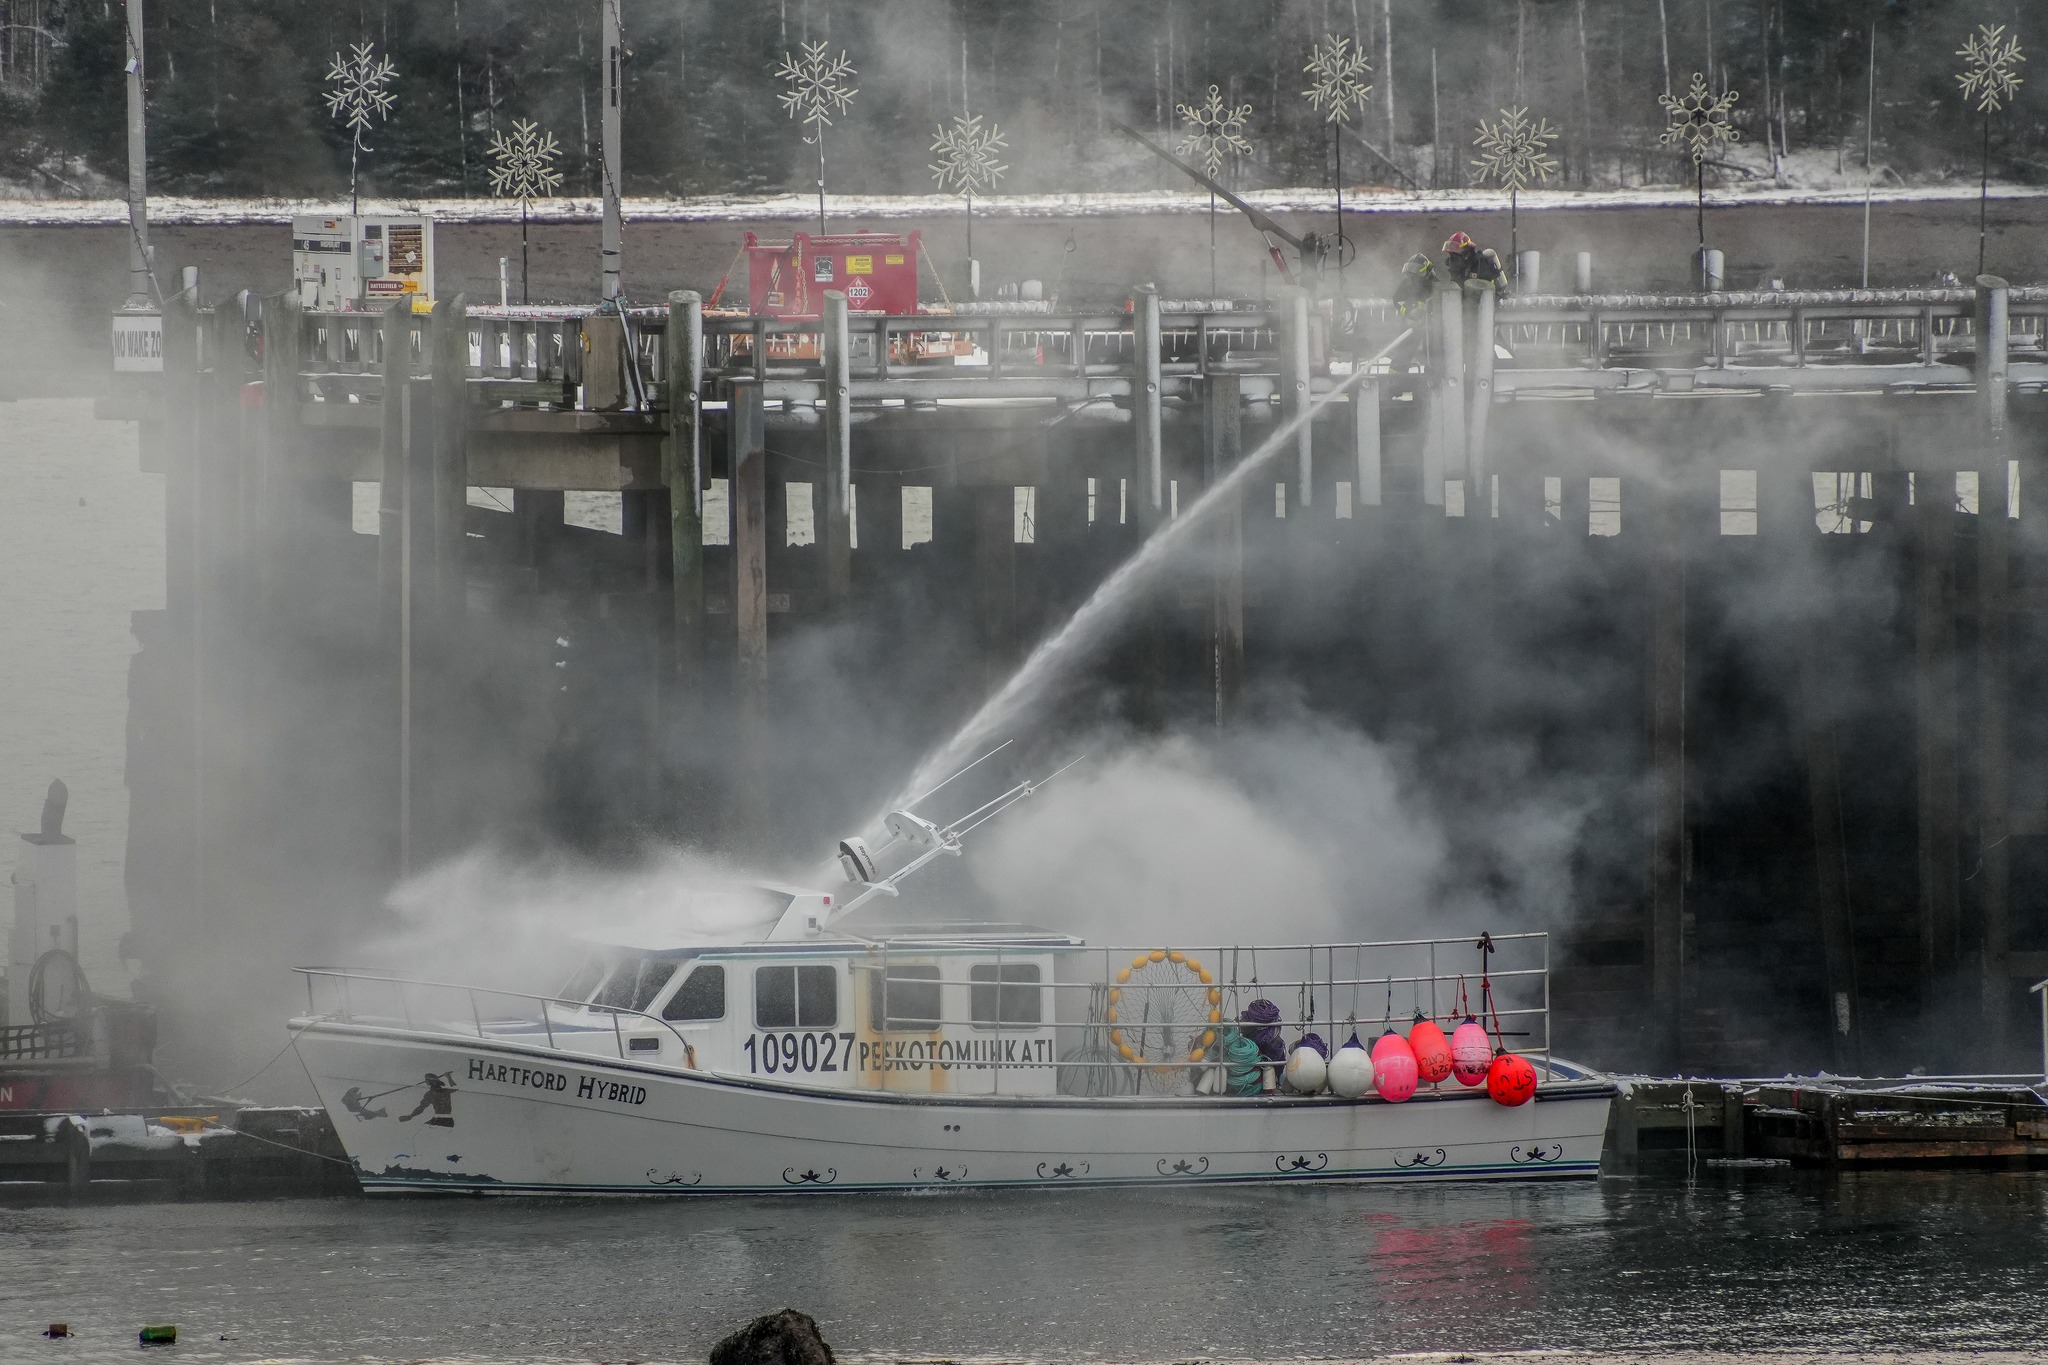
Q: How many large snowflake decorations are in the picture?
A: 9